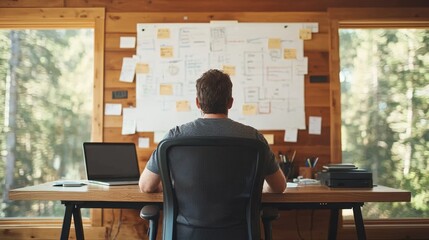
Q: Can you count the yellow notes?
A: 11